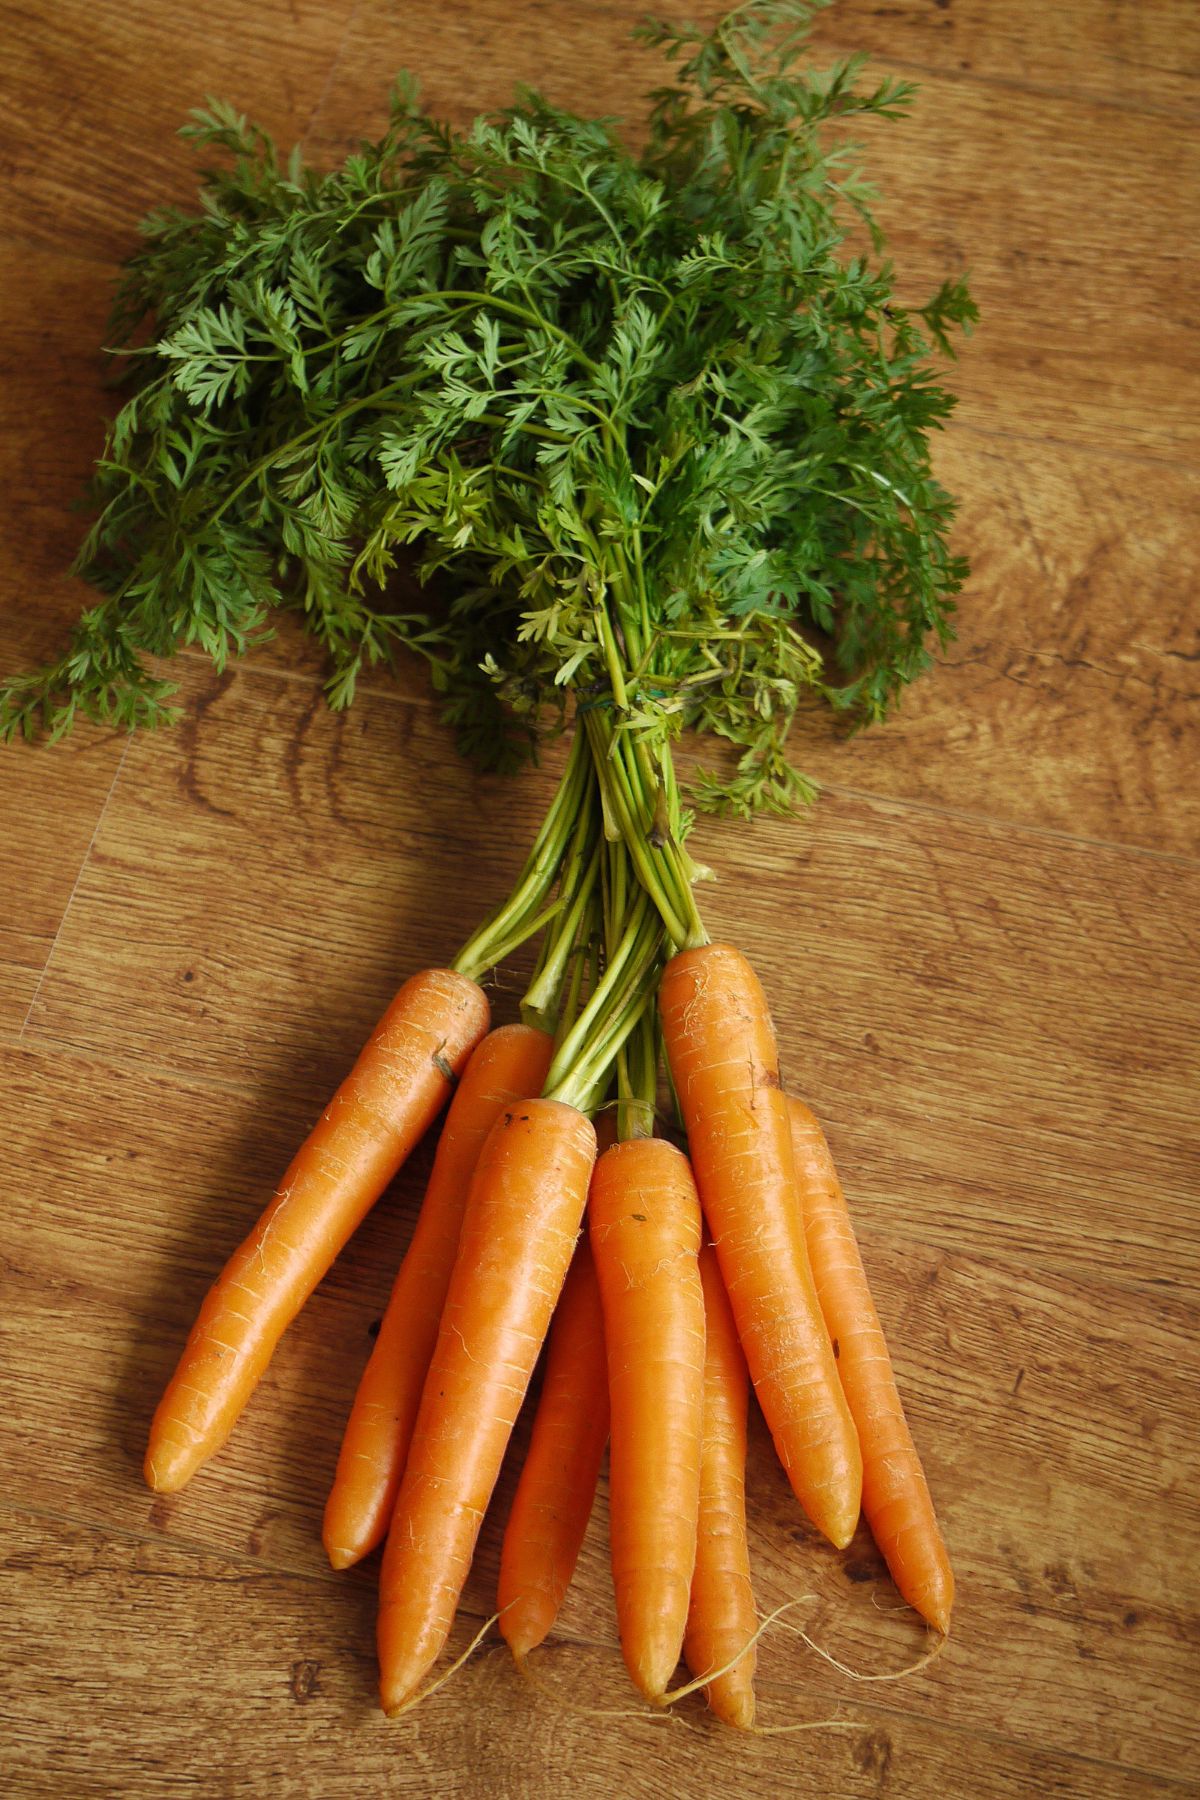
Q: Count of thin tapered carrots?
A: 8